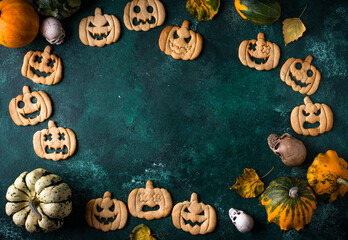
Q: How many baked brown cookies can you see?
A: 12